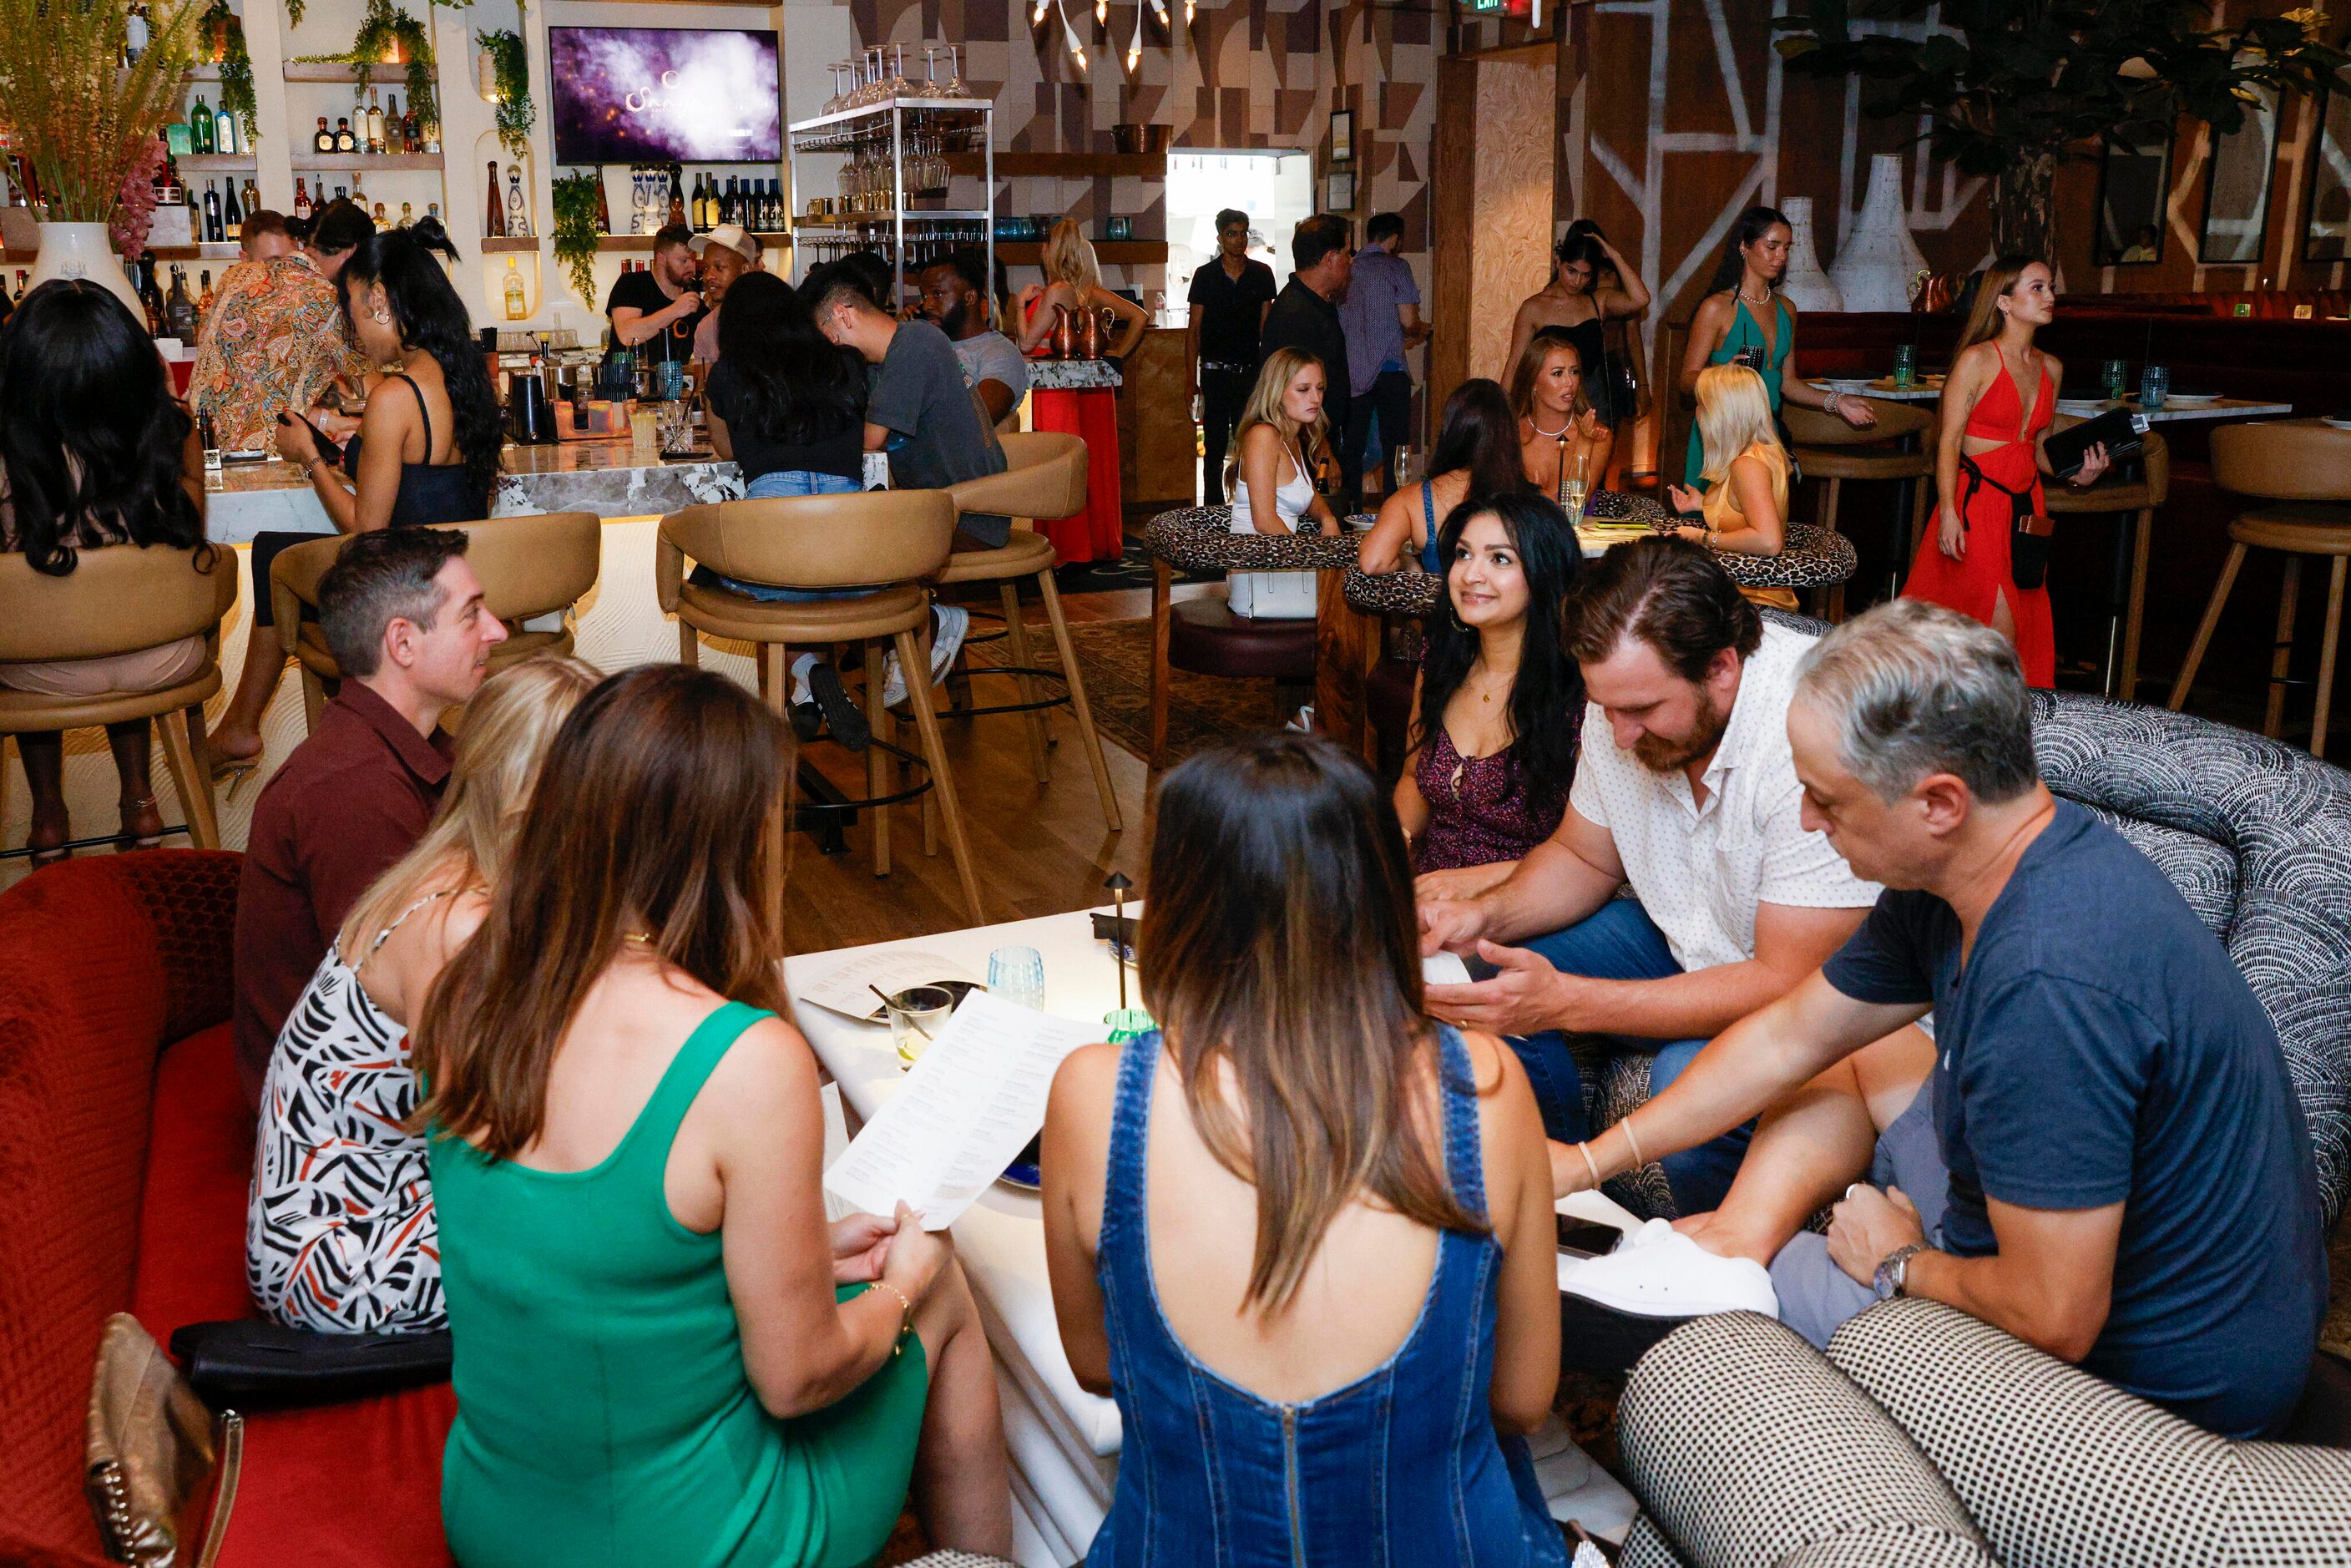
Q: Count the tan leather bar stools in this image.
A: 7